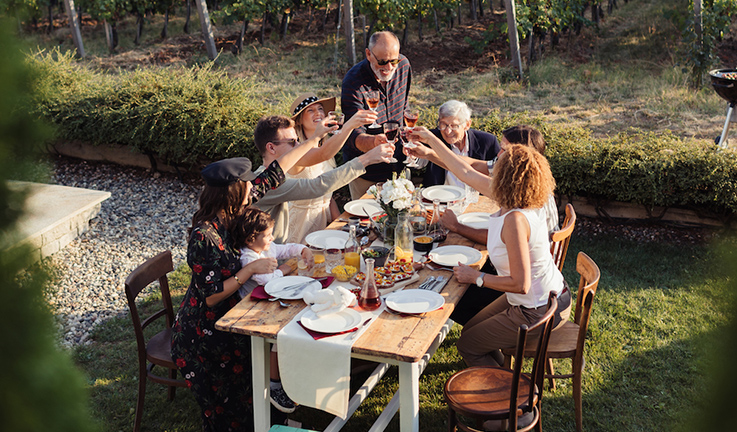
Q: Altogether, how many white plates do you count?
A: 8